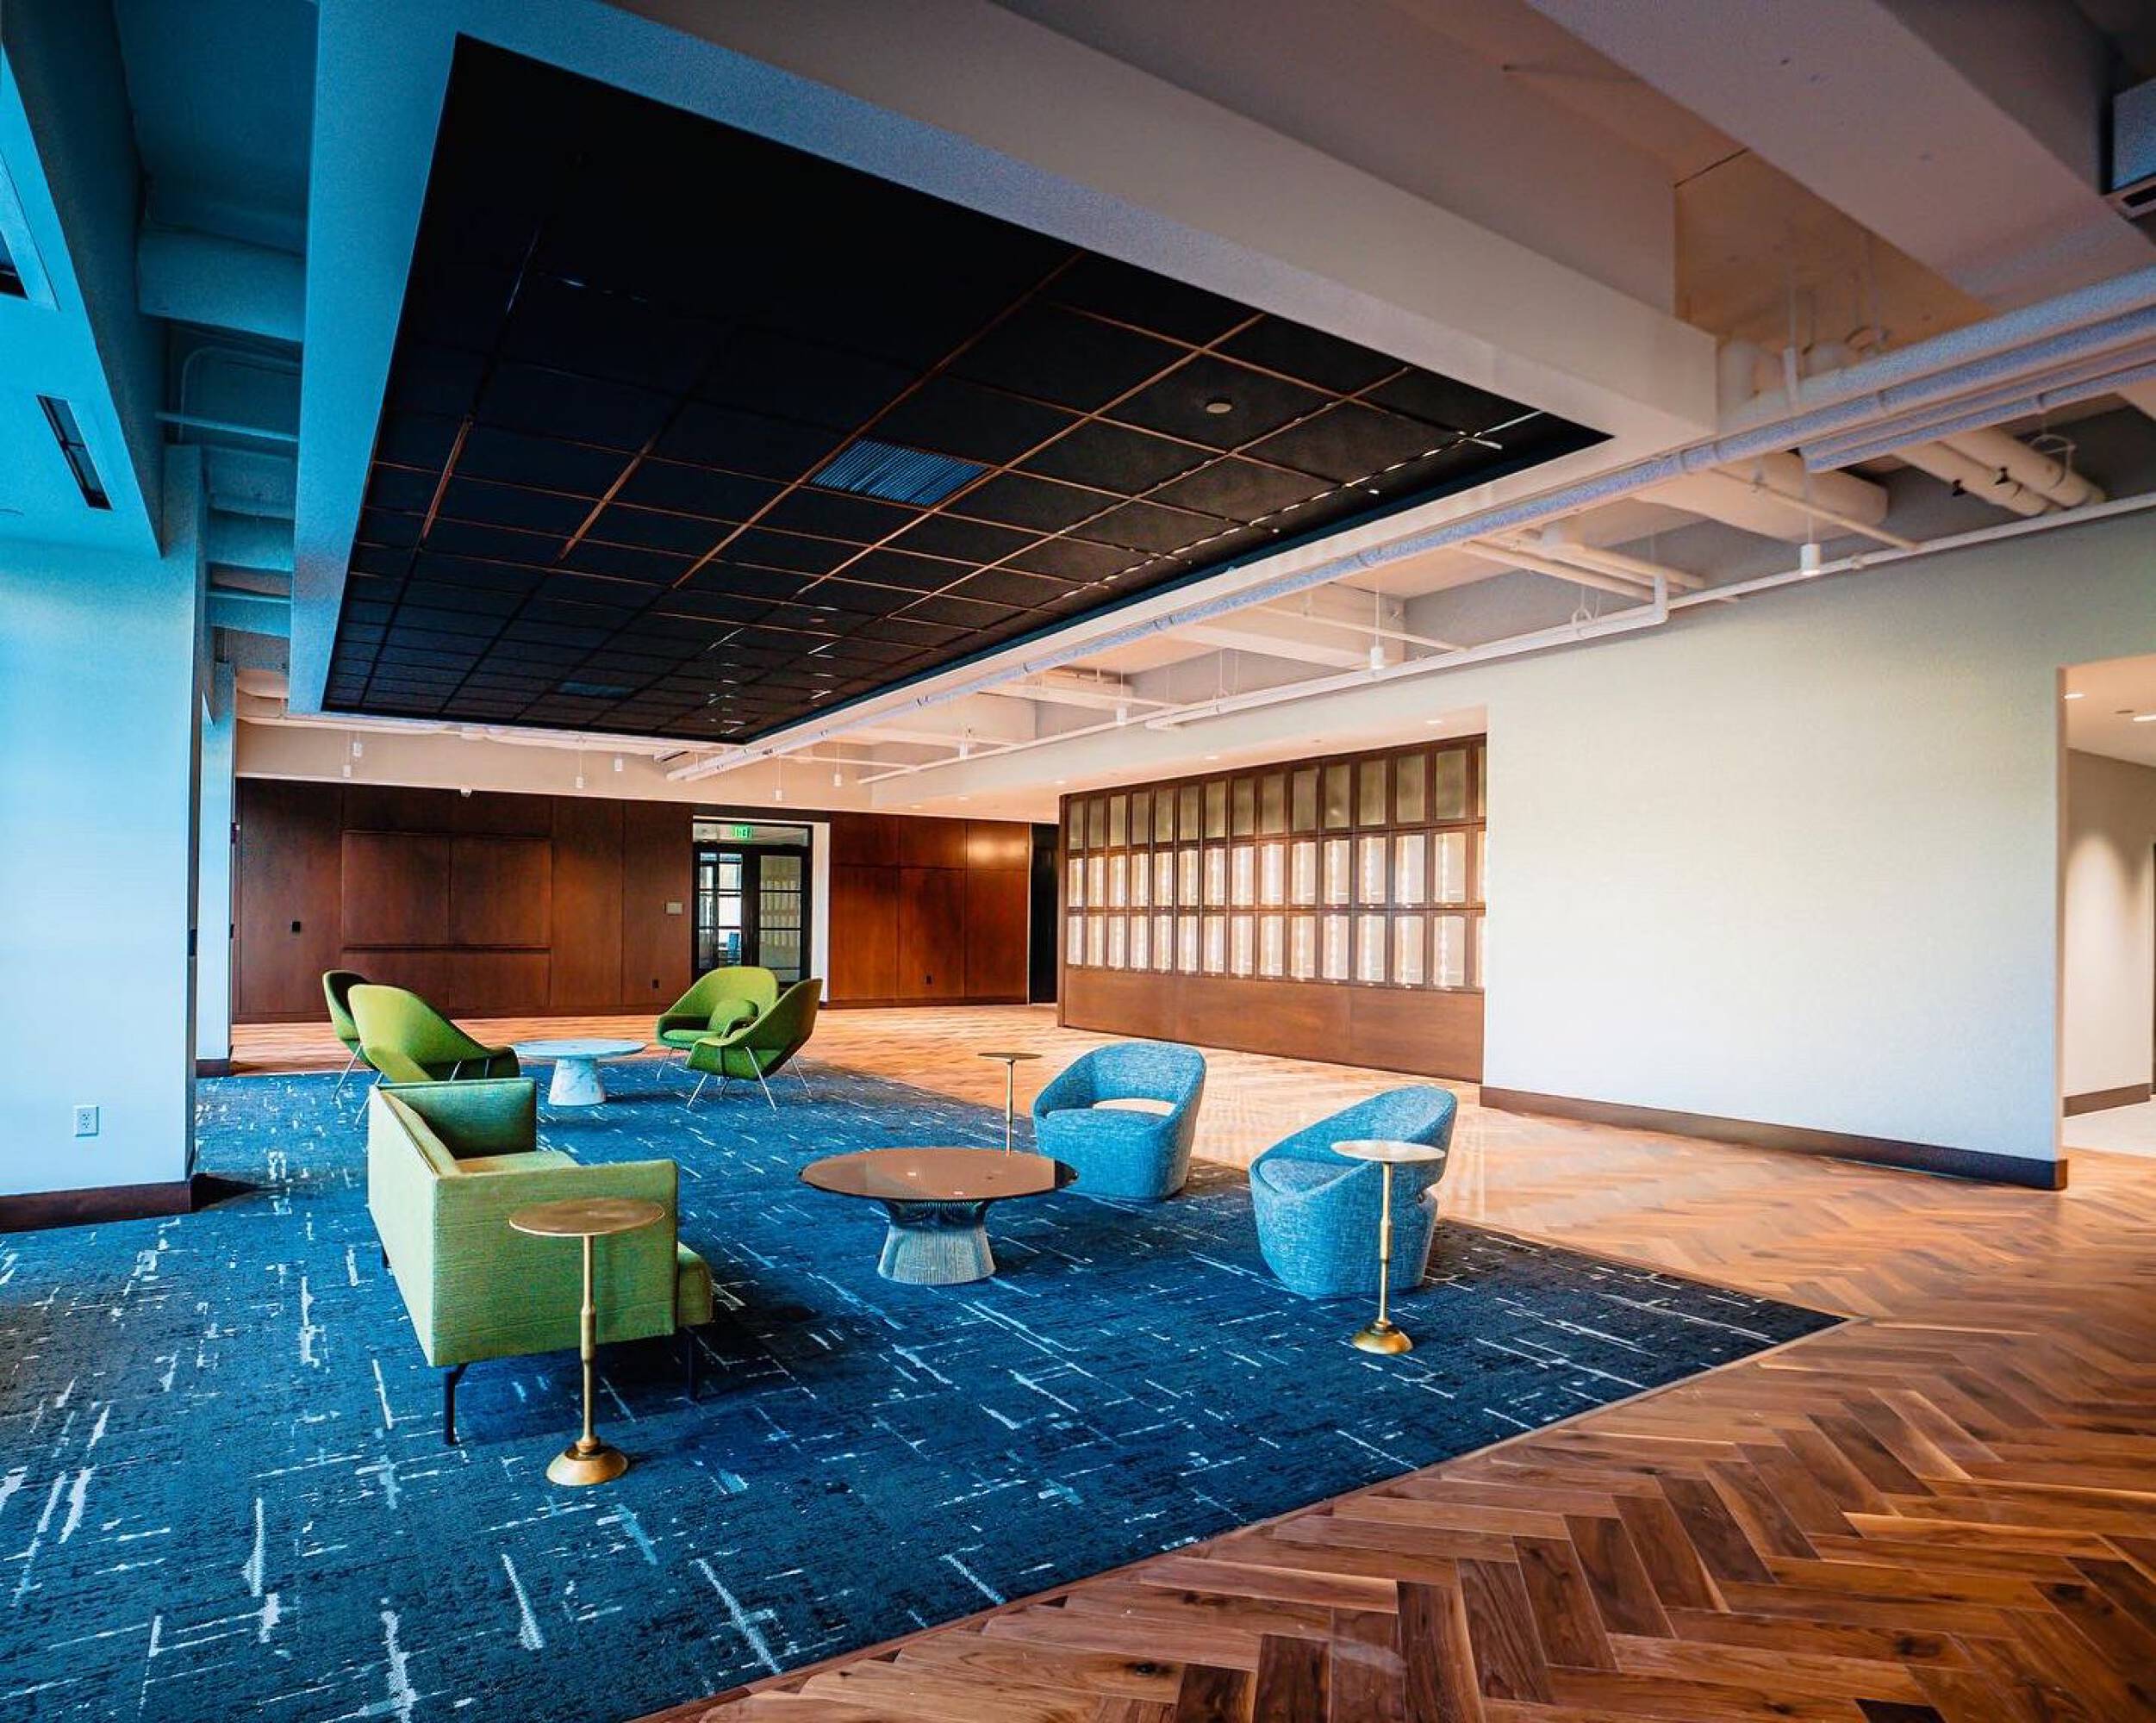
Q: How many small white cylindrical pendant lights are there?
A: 10